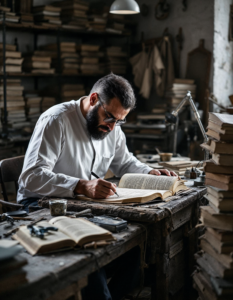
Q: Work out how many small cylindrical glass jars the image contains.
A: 1